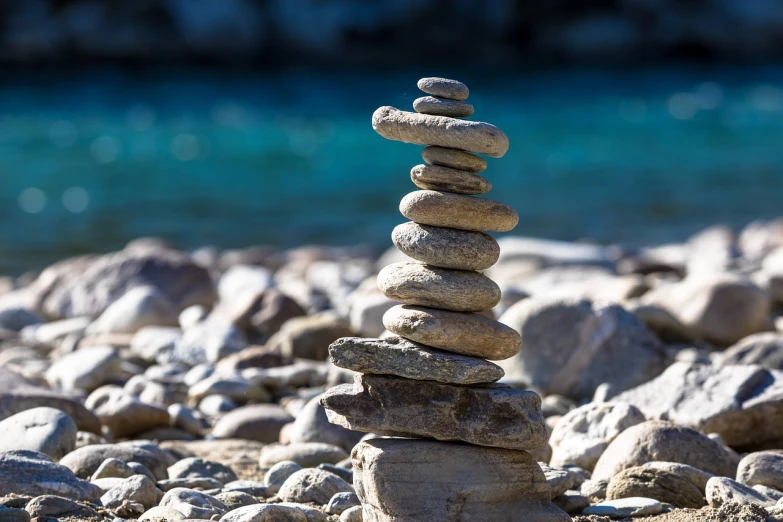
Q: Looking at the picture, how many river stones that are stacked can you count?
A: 12